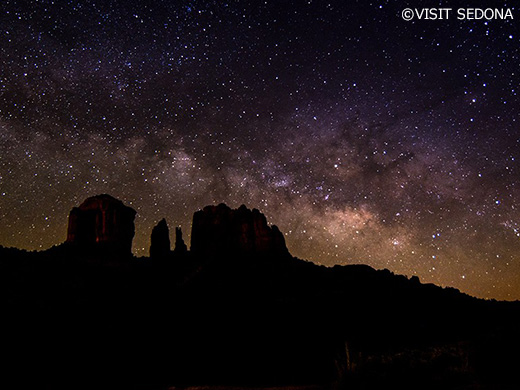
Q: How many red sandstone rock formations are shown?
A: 4